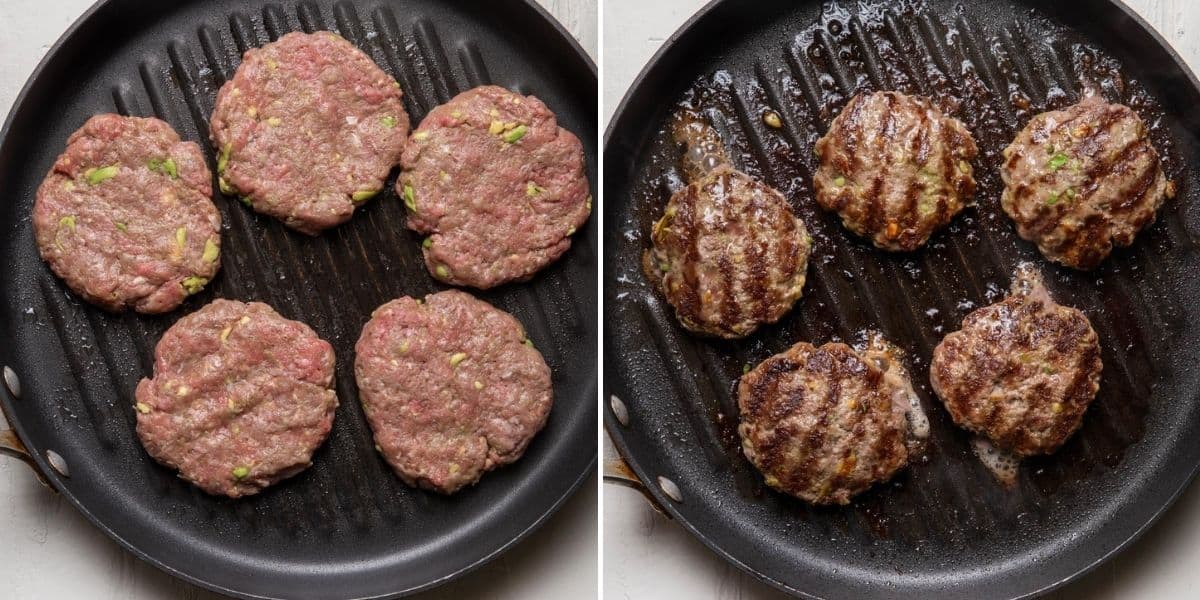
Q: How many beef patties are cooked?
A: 5